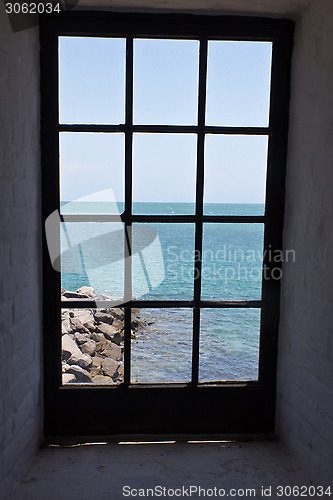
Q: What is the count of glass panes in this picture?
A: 12